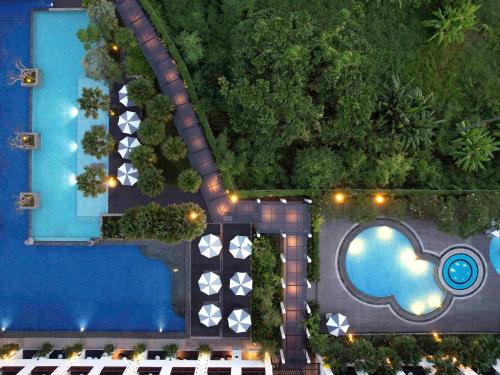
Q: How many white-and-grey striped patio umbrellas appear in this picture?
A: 11